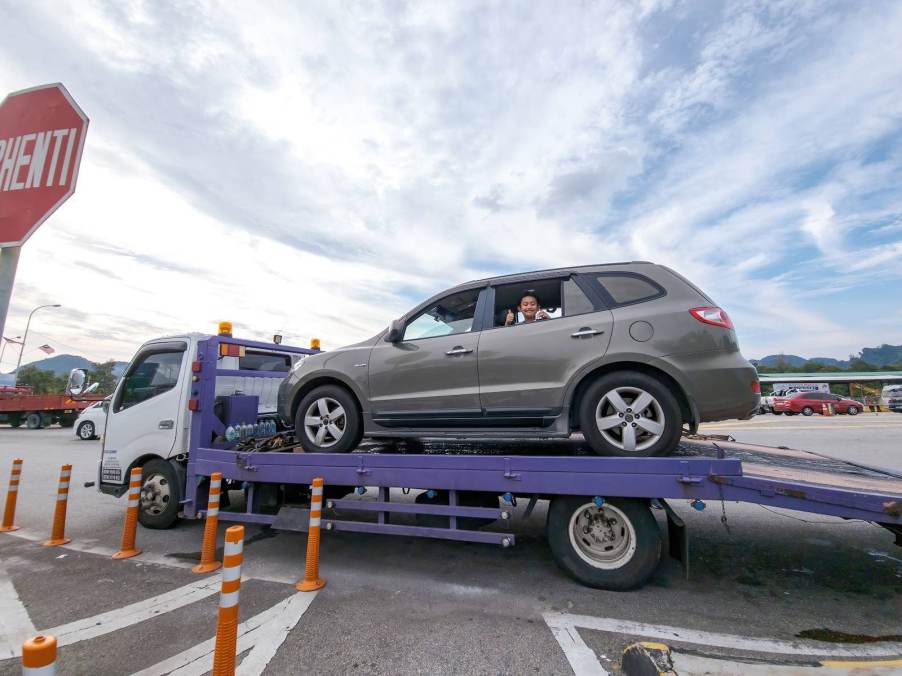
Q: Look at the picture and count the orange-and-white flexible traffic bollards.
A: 7